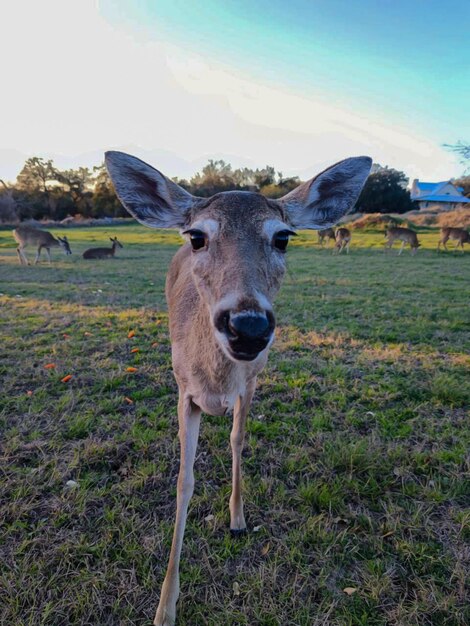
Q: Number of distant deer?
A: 6